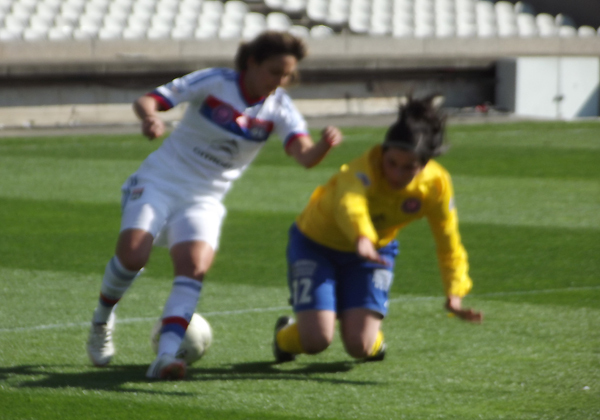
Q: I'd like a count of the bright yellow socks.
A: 2